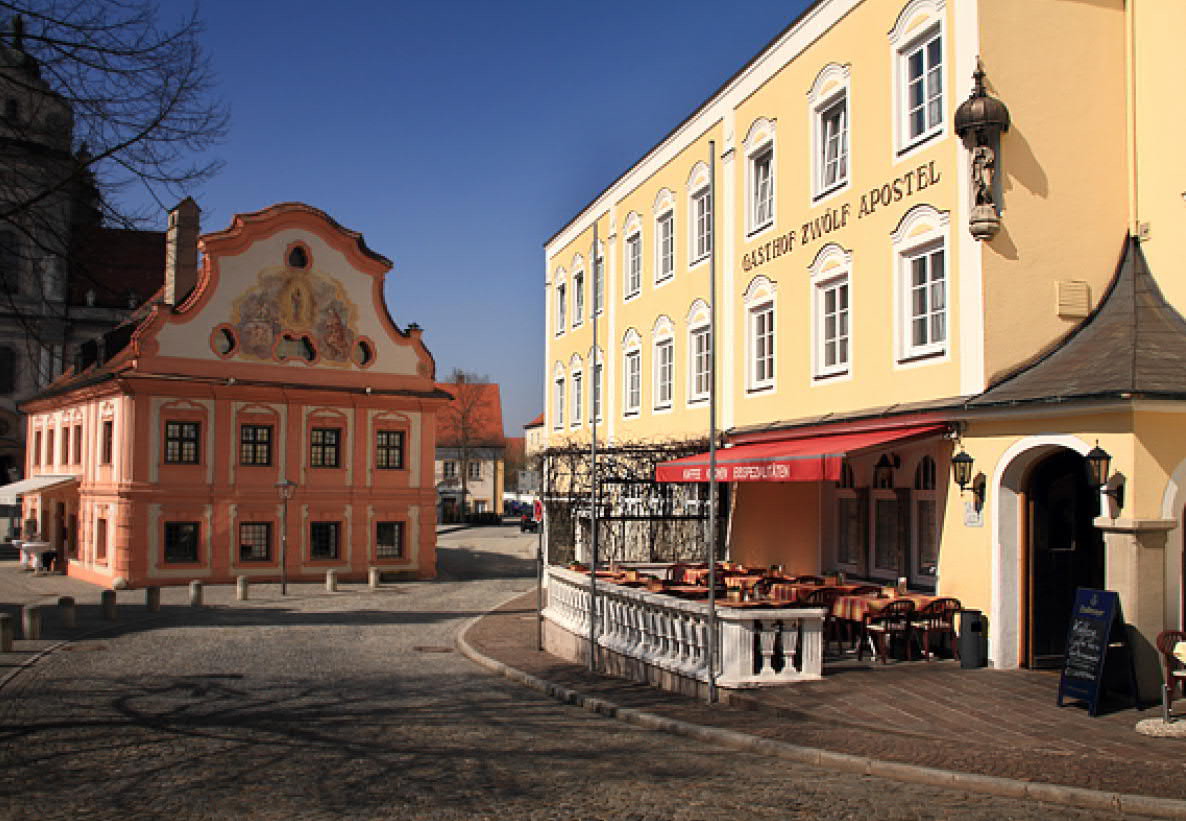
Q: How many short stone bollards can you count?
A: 9